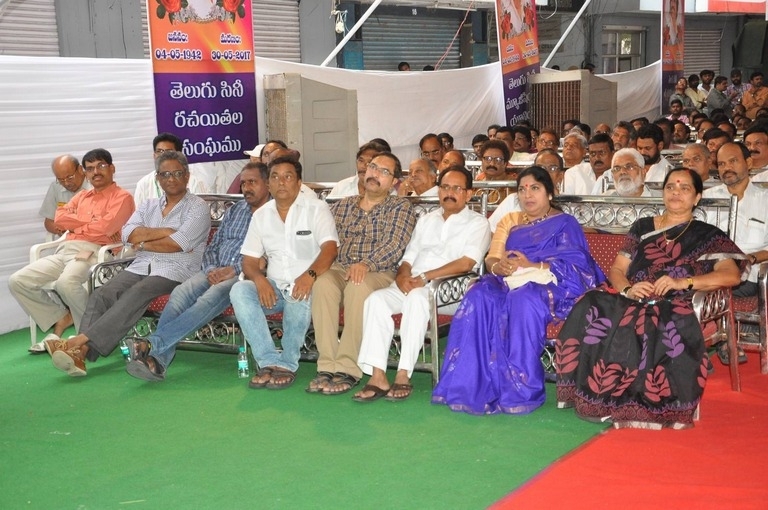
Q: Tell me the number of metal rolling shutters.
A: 4